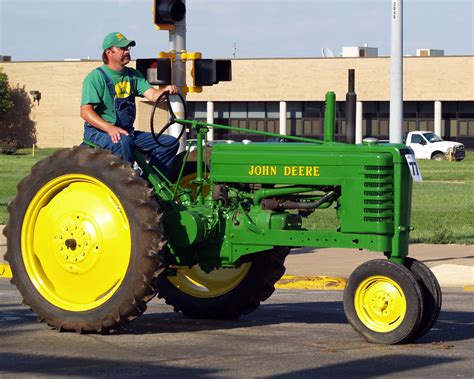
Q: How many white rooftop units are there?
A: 2